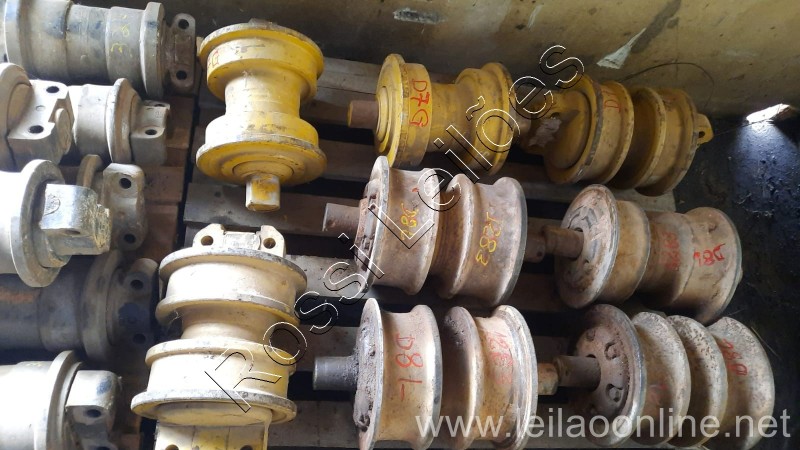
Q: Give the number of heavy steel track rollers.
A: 15